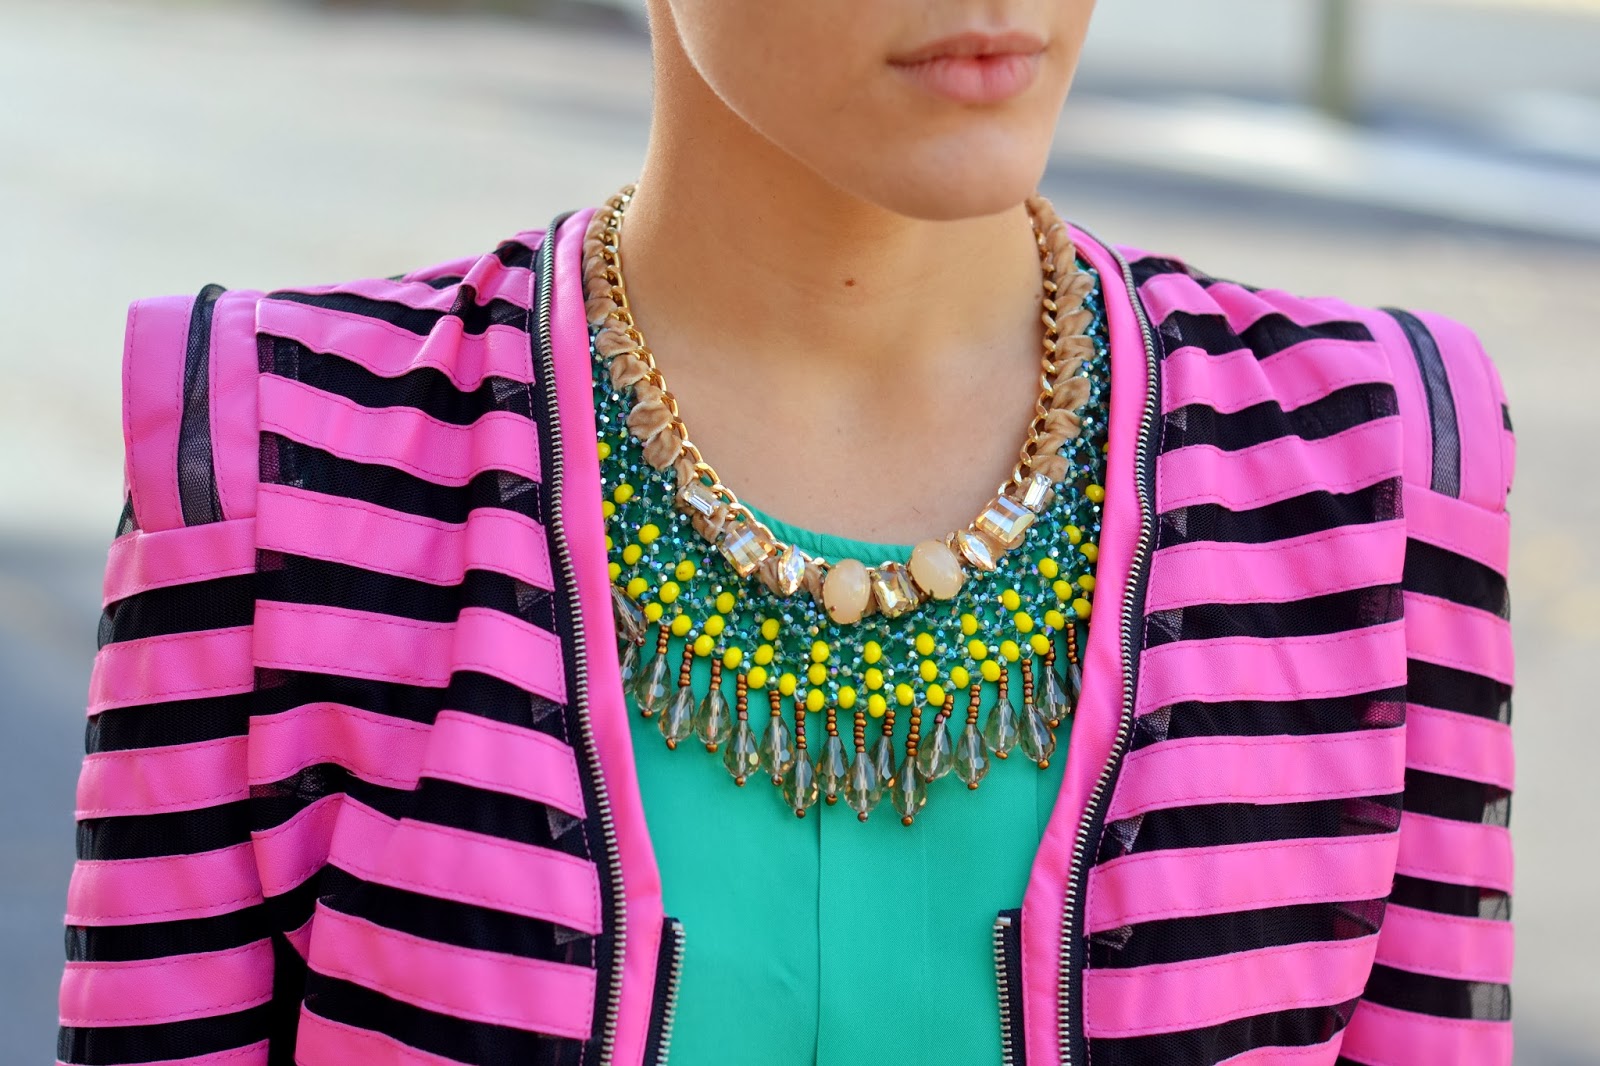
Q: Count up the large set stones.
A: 9